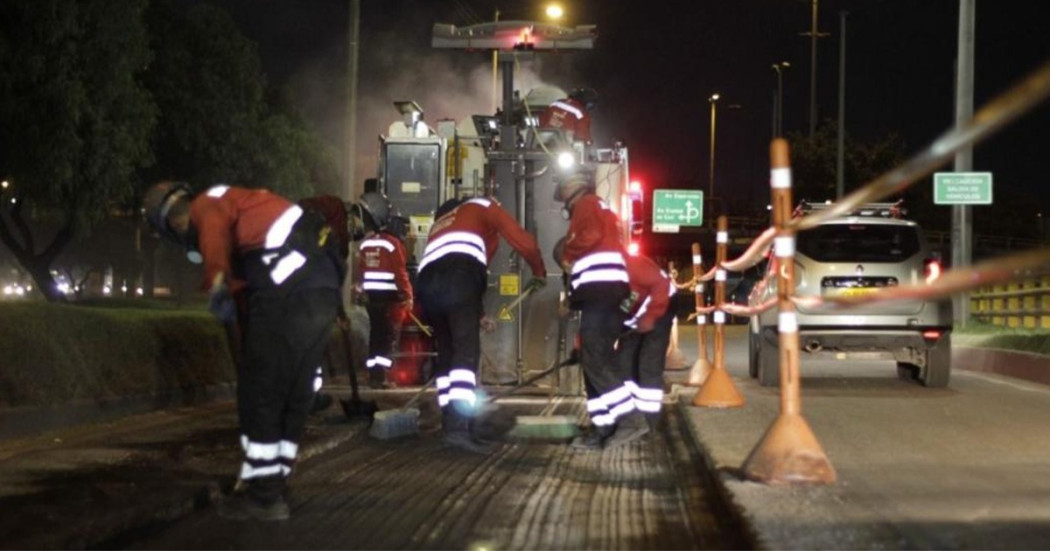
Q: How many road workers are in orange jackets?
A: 7